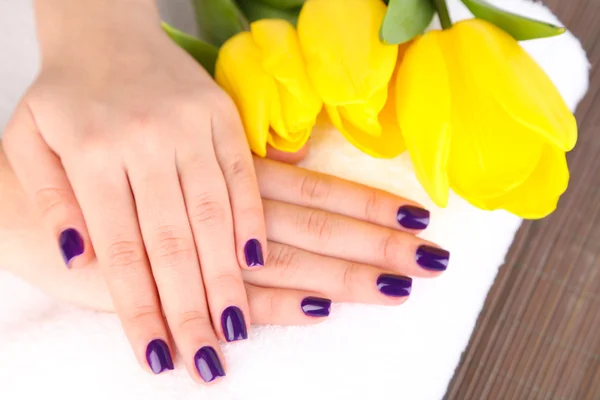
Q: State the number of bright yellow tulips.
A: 3